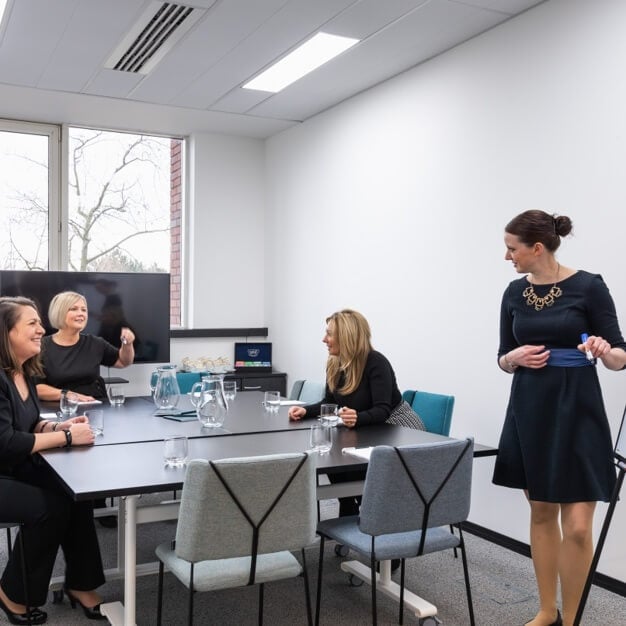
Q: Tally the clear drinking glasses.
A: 8